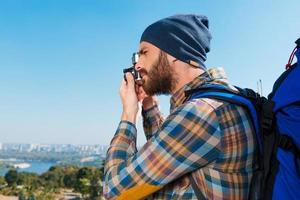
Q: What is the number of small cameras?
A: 1